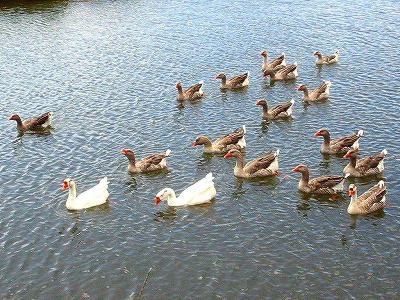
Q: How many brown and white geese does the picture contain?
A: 15